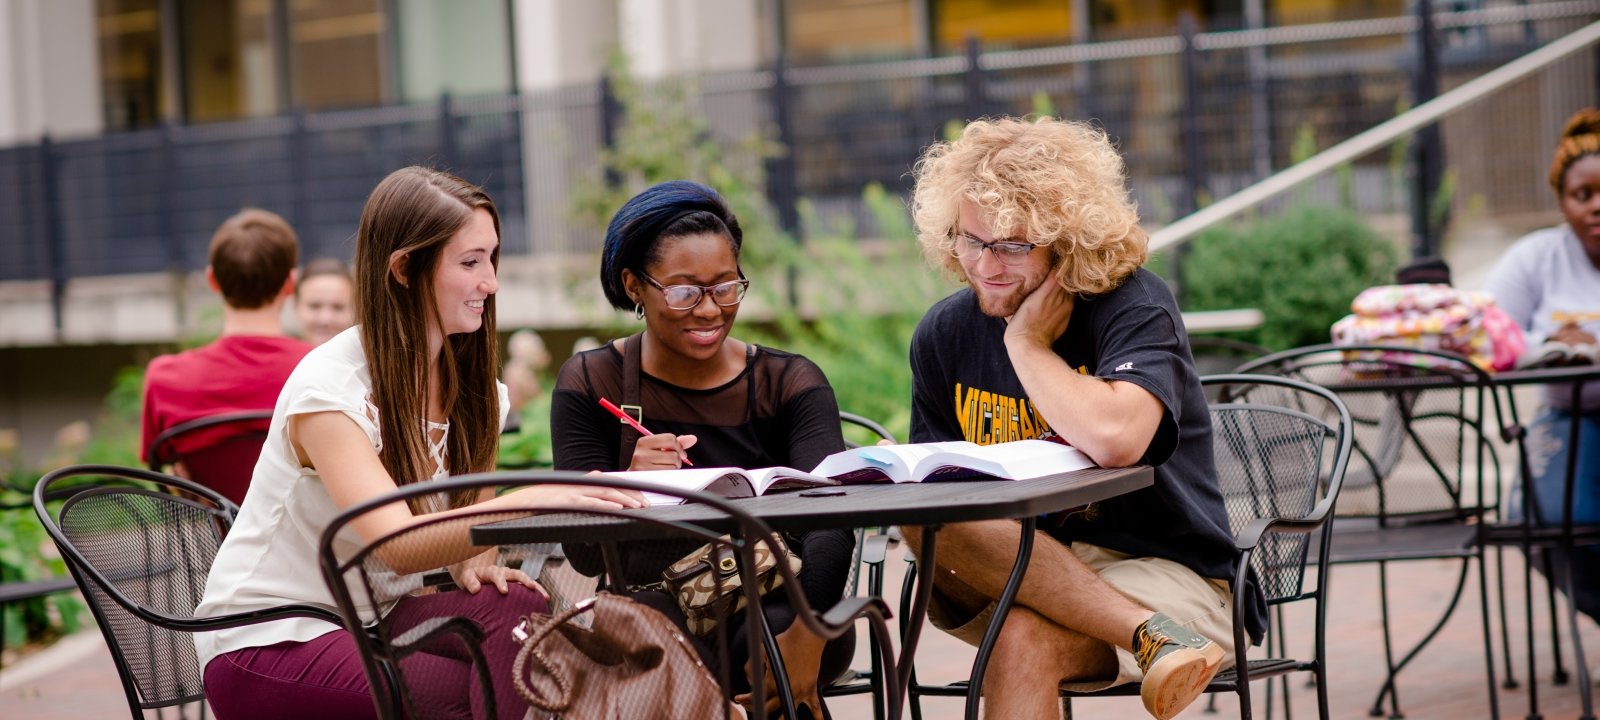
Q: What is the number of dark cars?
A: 0